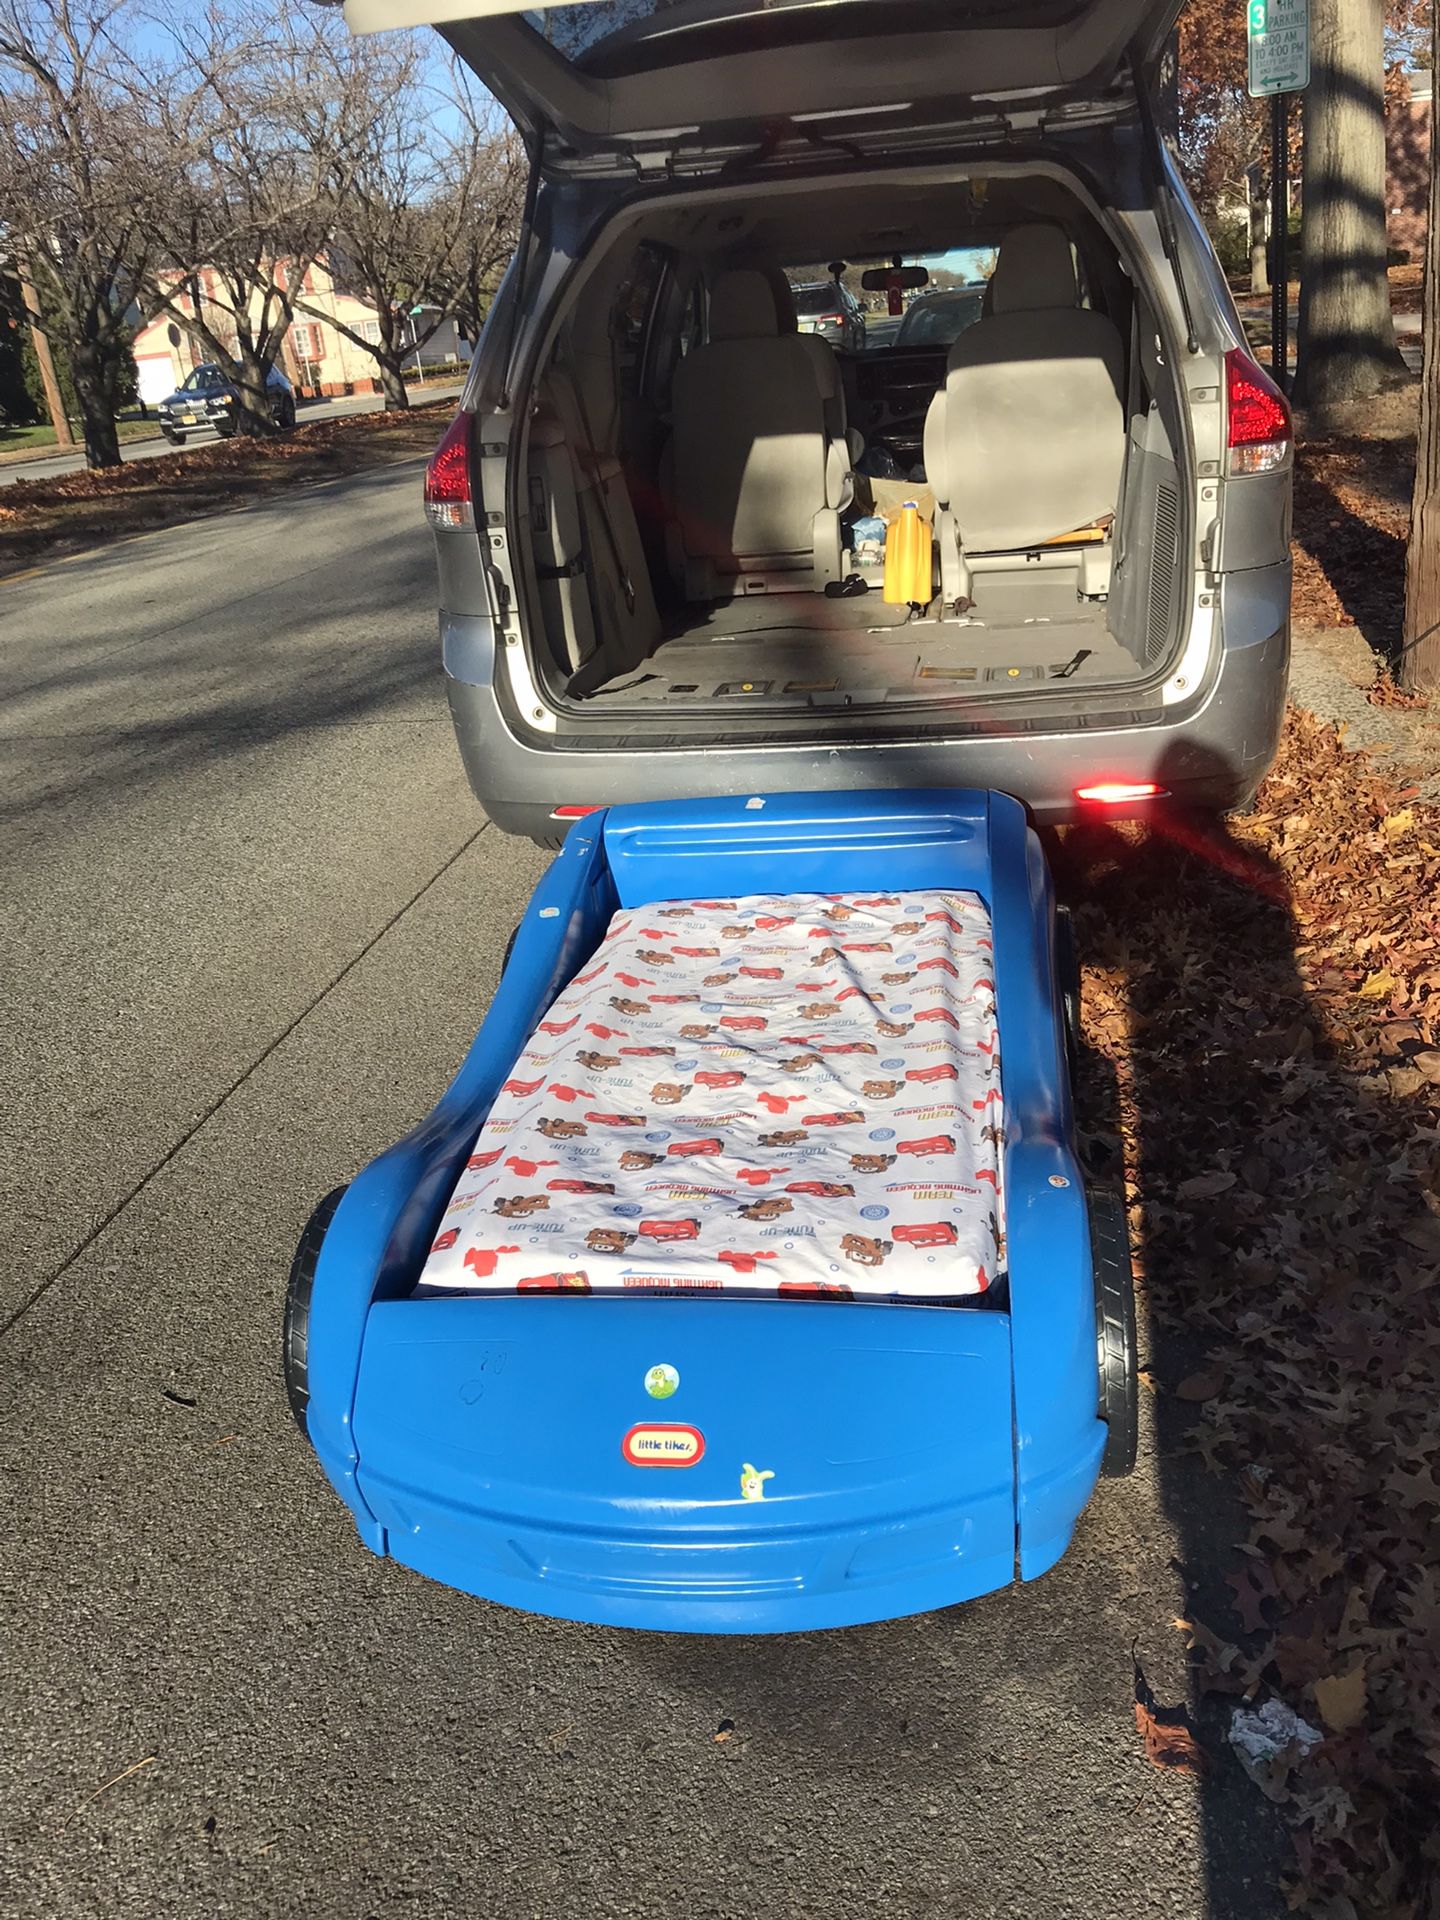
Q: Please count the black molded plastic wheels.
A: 4